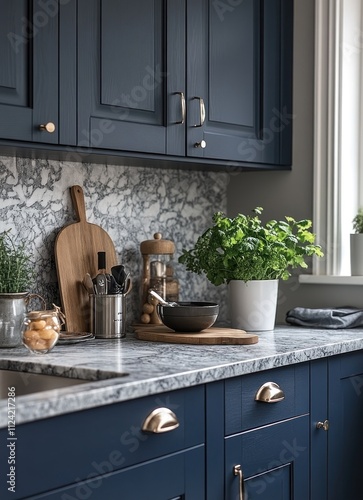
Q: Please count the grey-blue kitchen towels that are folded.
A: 1